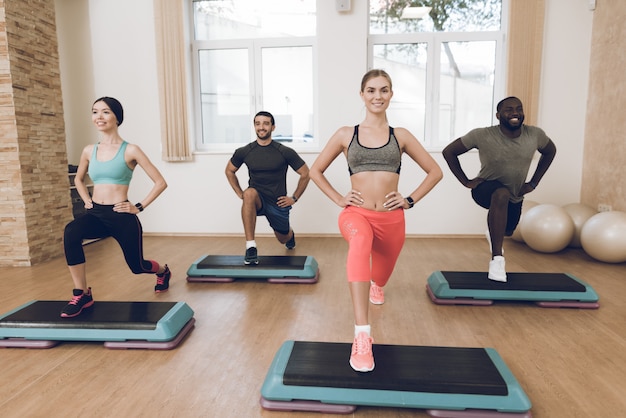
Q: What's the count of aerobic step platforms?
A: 4